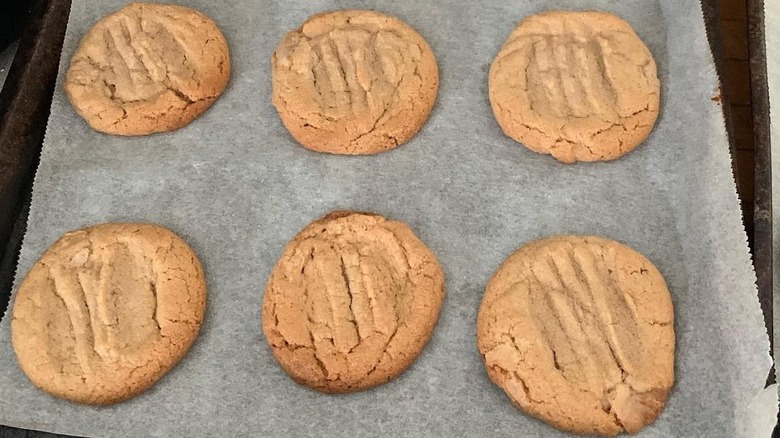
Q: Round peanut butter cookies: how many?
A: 6